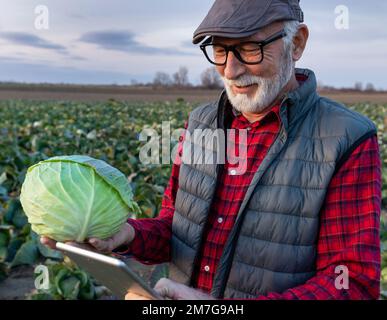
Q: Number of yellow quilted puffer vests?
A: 0